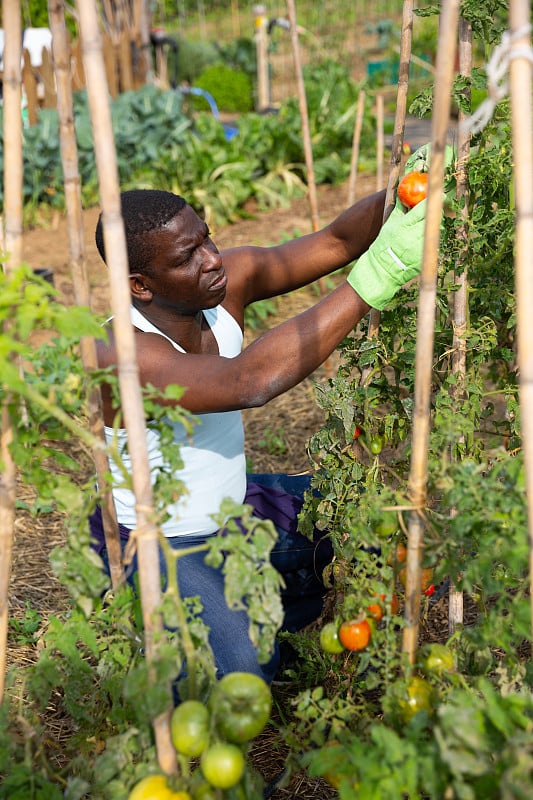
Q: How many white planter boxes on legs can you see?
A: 0